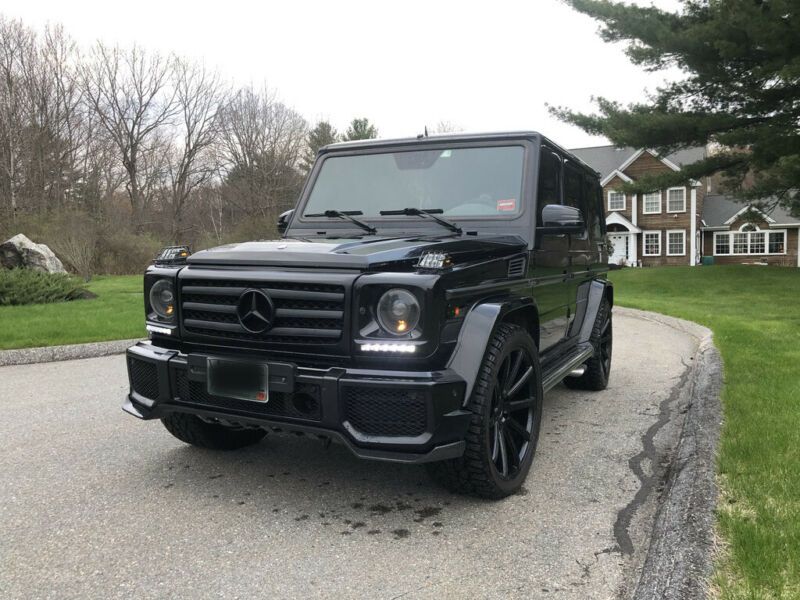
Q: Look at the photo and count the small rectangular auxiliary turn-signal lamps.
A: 2